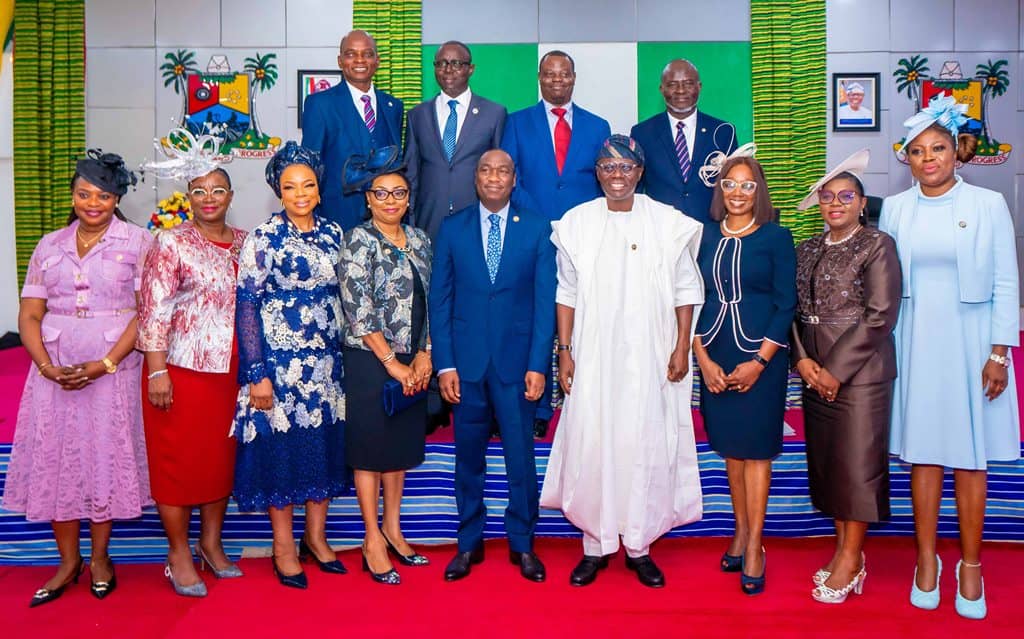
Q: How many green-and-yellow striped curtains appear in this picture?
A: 3